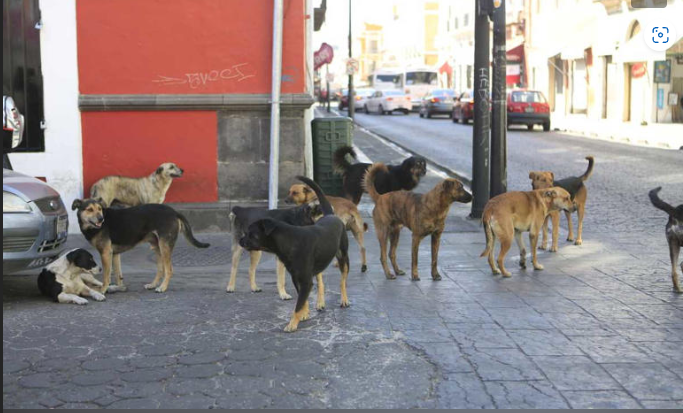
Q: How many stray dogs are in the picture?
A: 11